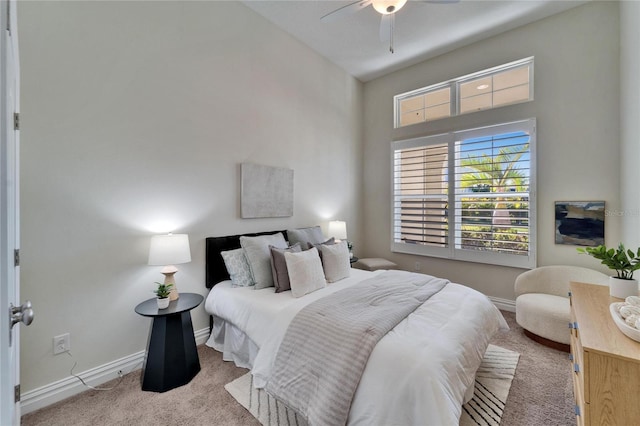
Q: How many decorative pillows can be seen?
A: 7